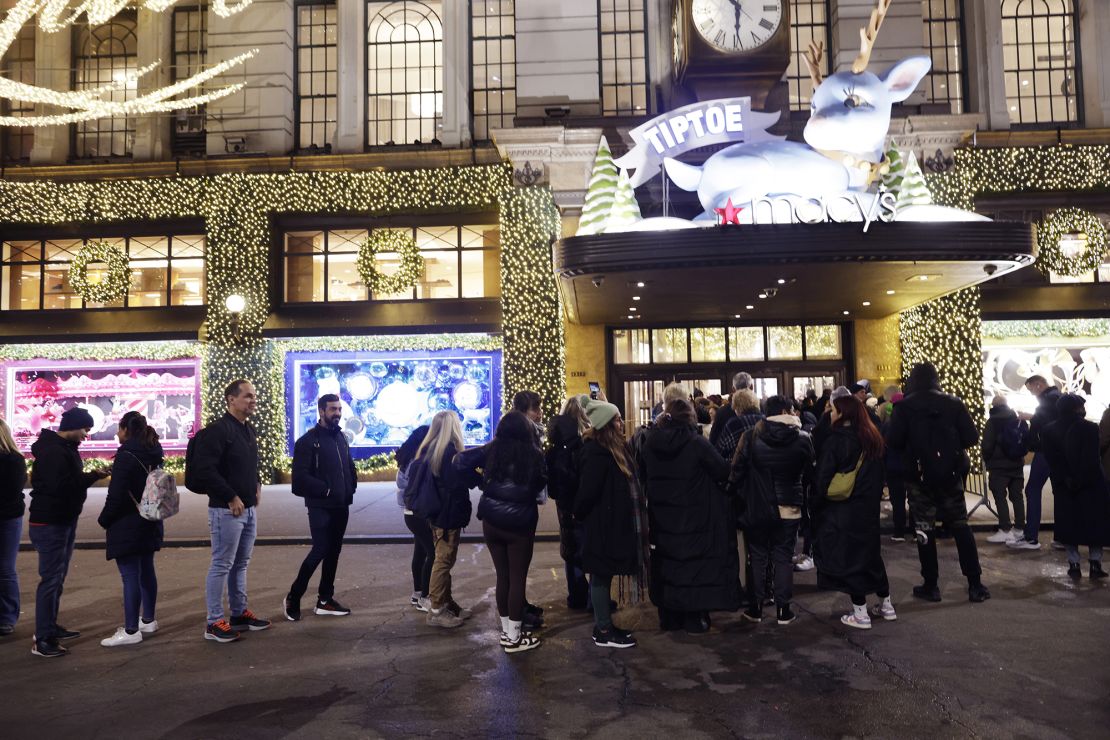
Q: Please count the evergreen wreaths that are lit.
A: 3